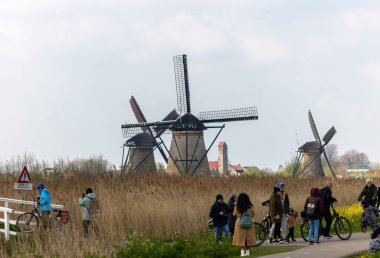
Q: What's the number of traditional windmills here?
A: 3